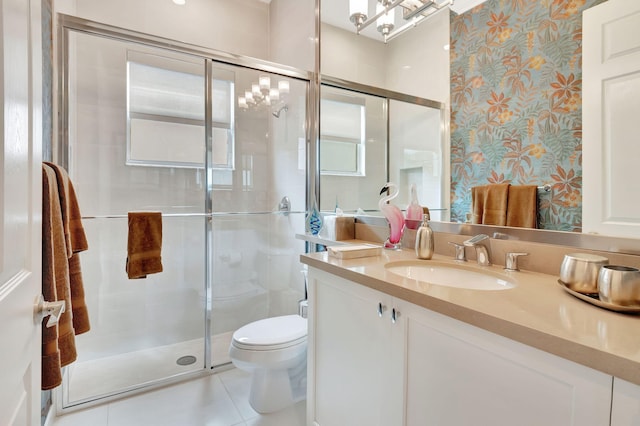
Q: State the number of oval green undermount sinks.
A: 0